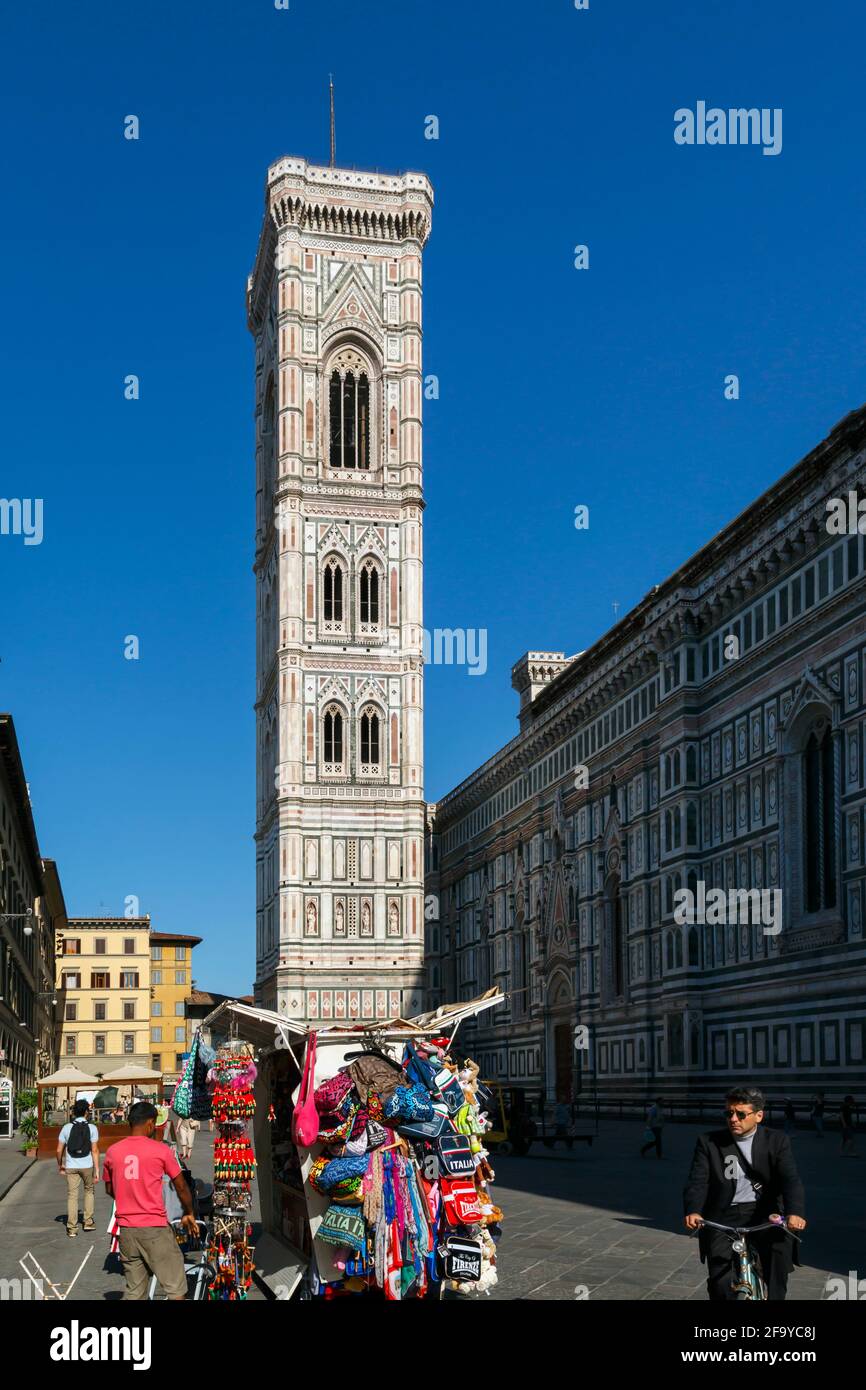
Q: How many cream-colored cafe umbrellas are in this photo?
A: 2